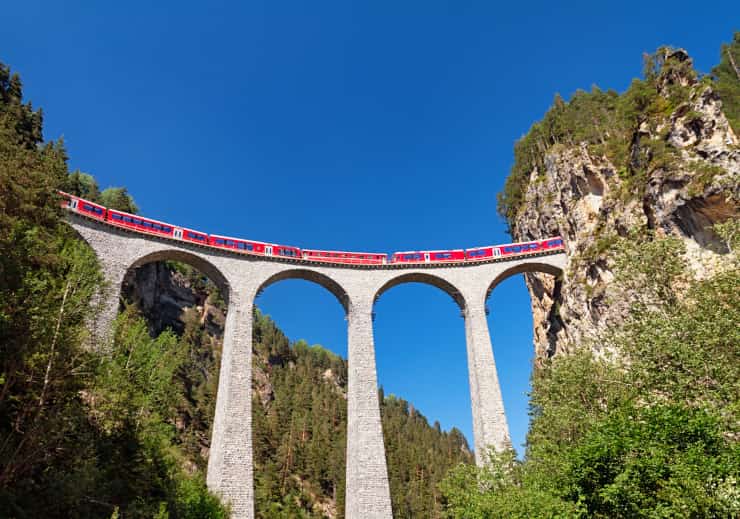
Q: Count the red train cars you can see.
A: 7